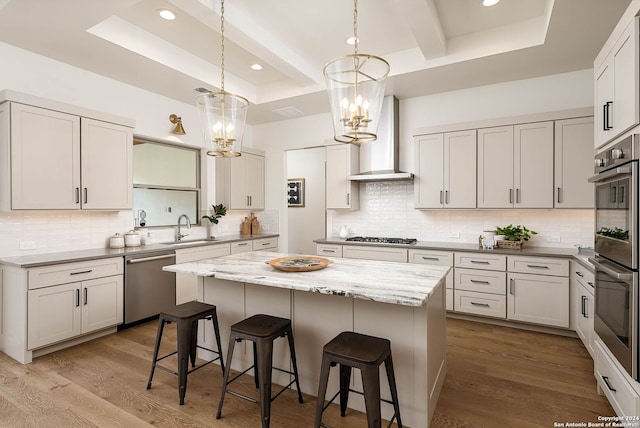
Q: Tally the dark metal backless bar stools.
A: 3